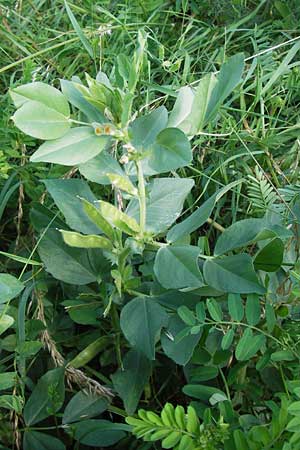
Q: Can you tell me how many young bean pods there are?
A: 5